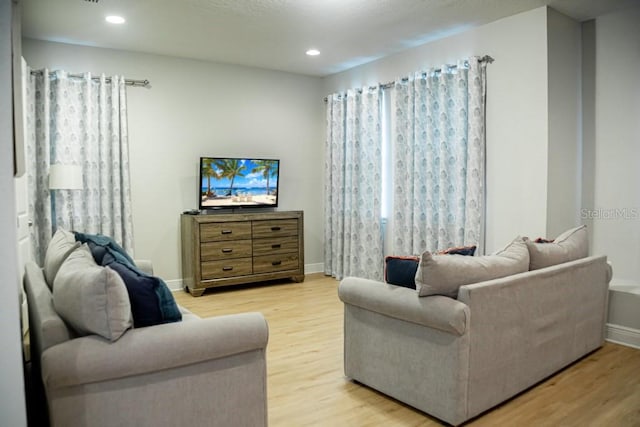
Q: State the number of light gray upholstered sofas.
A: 2